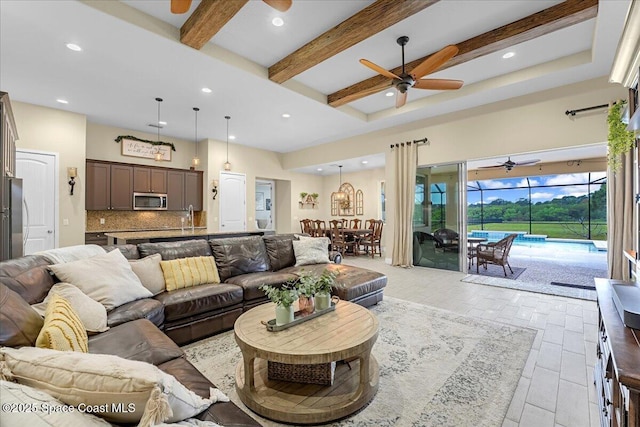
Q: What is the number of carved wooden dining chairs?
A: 7